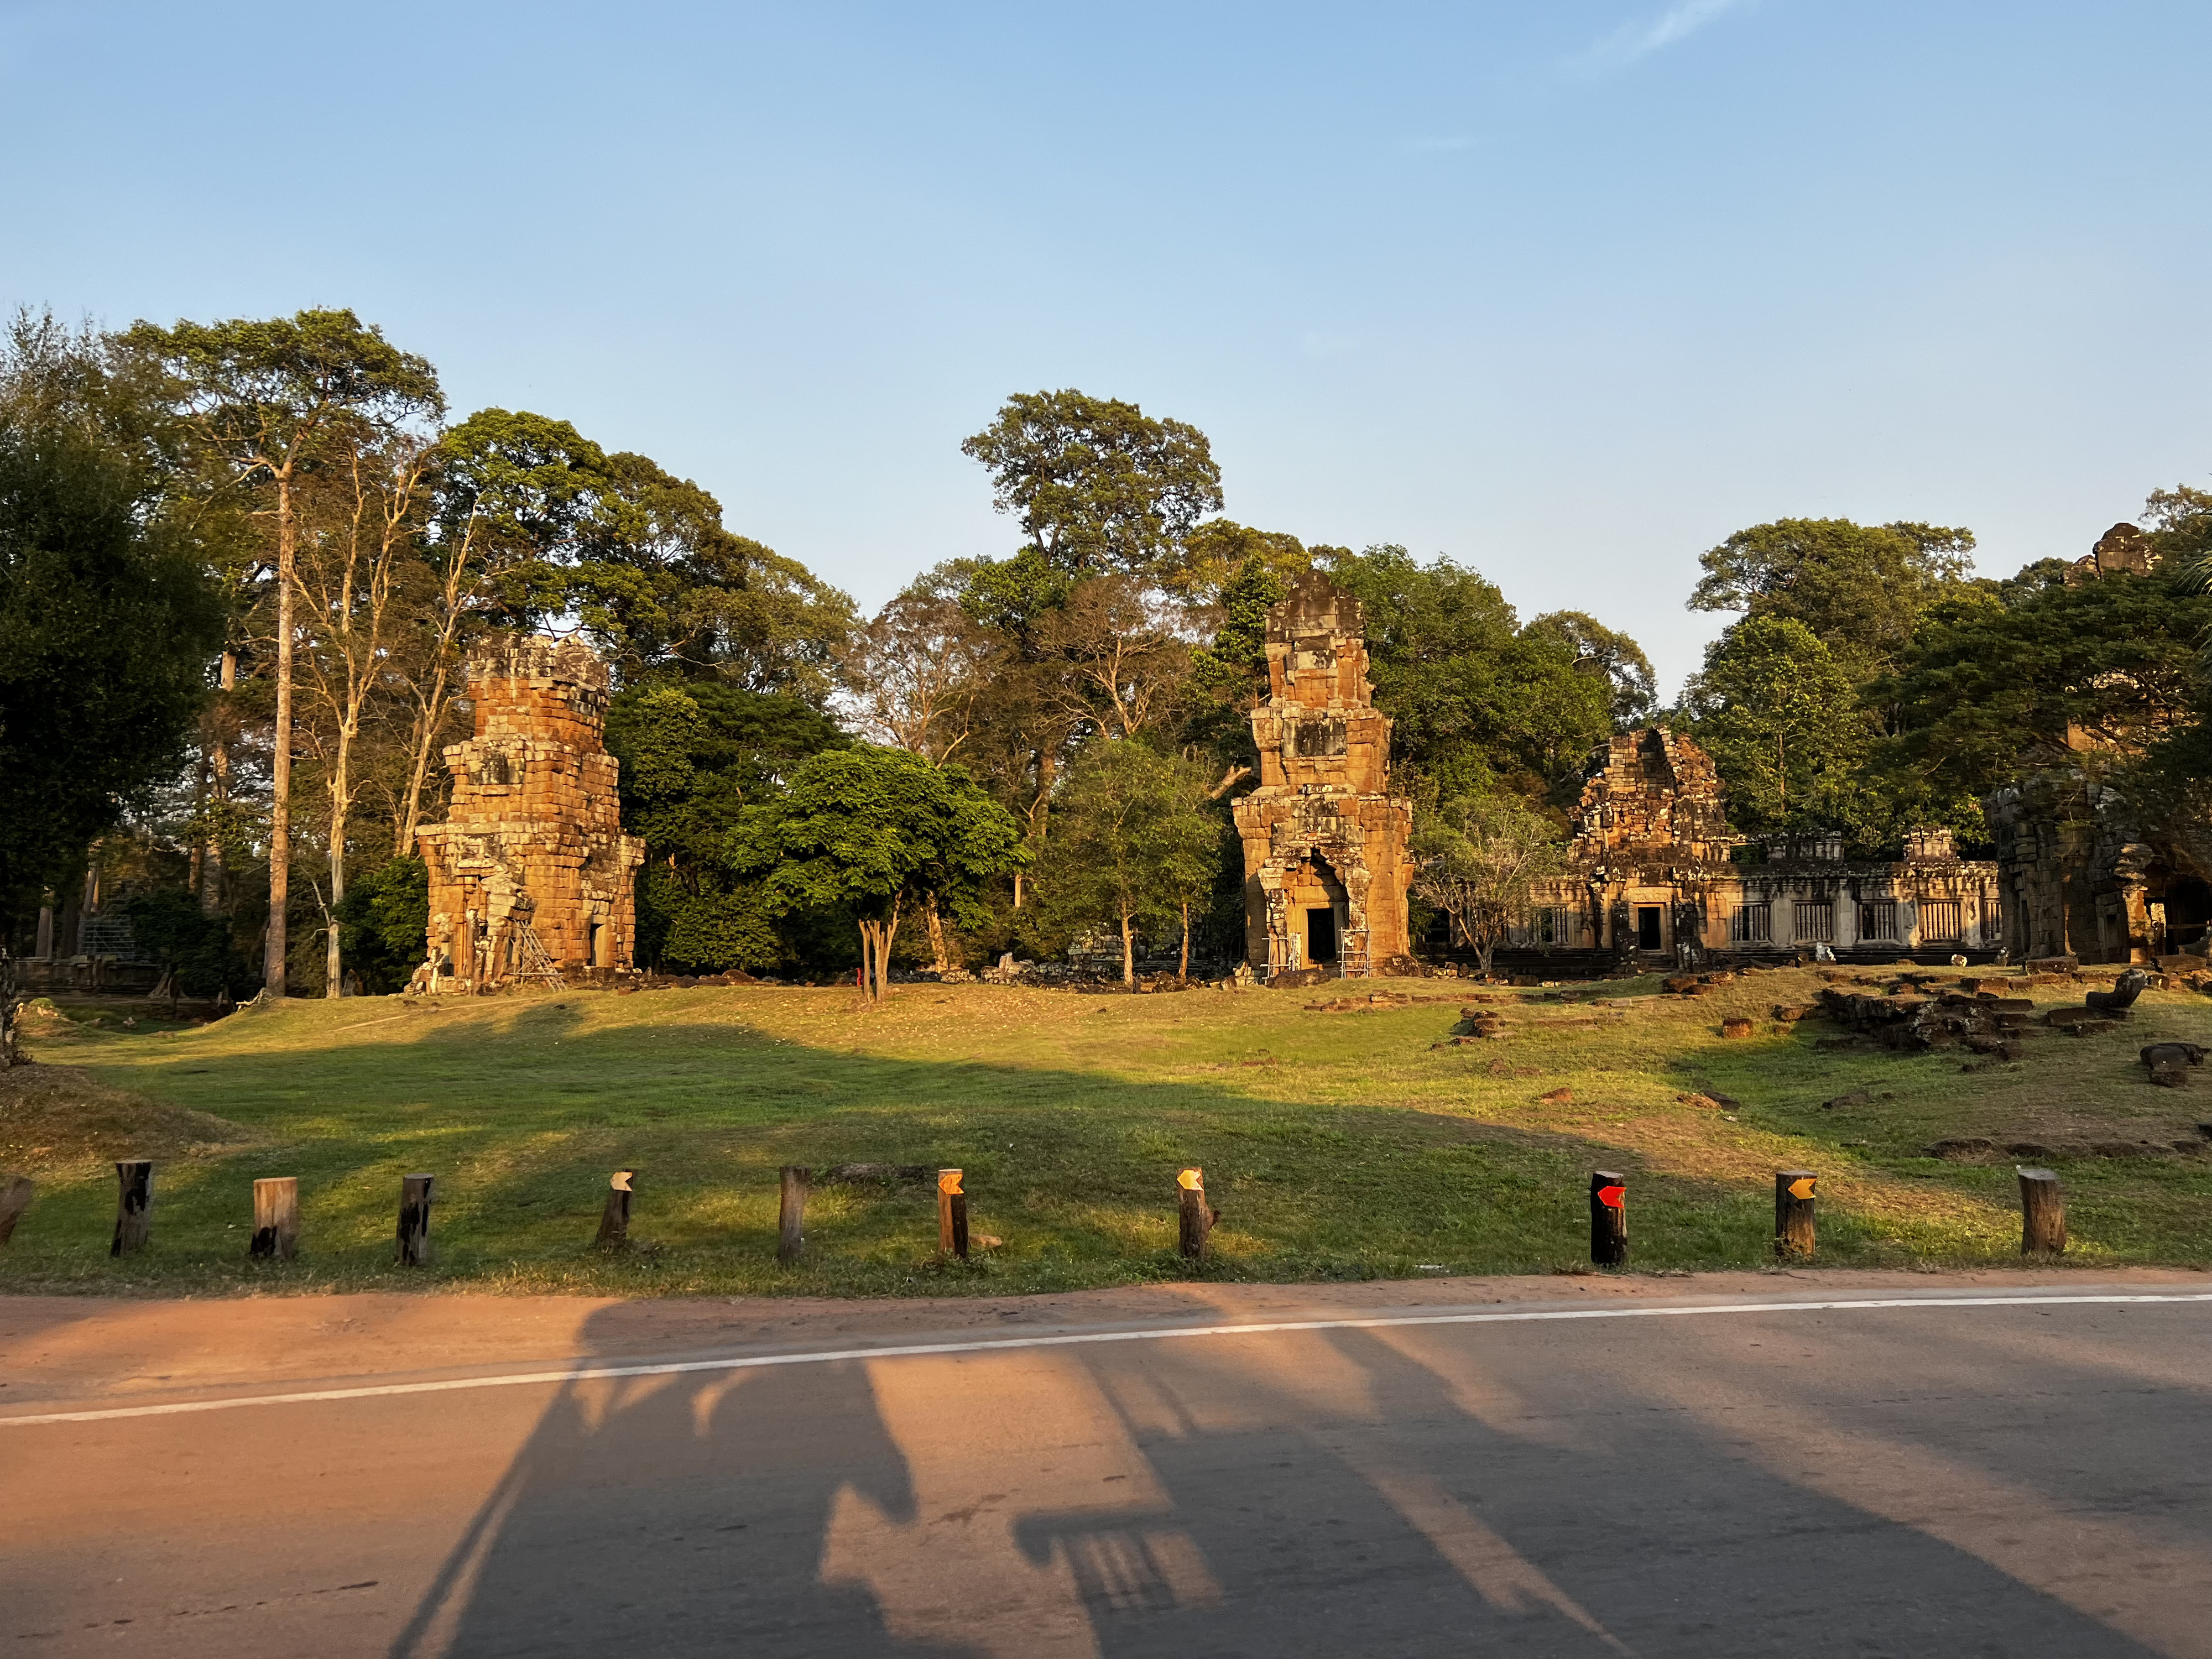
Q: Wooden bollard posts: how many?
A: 11